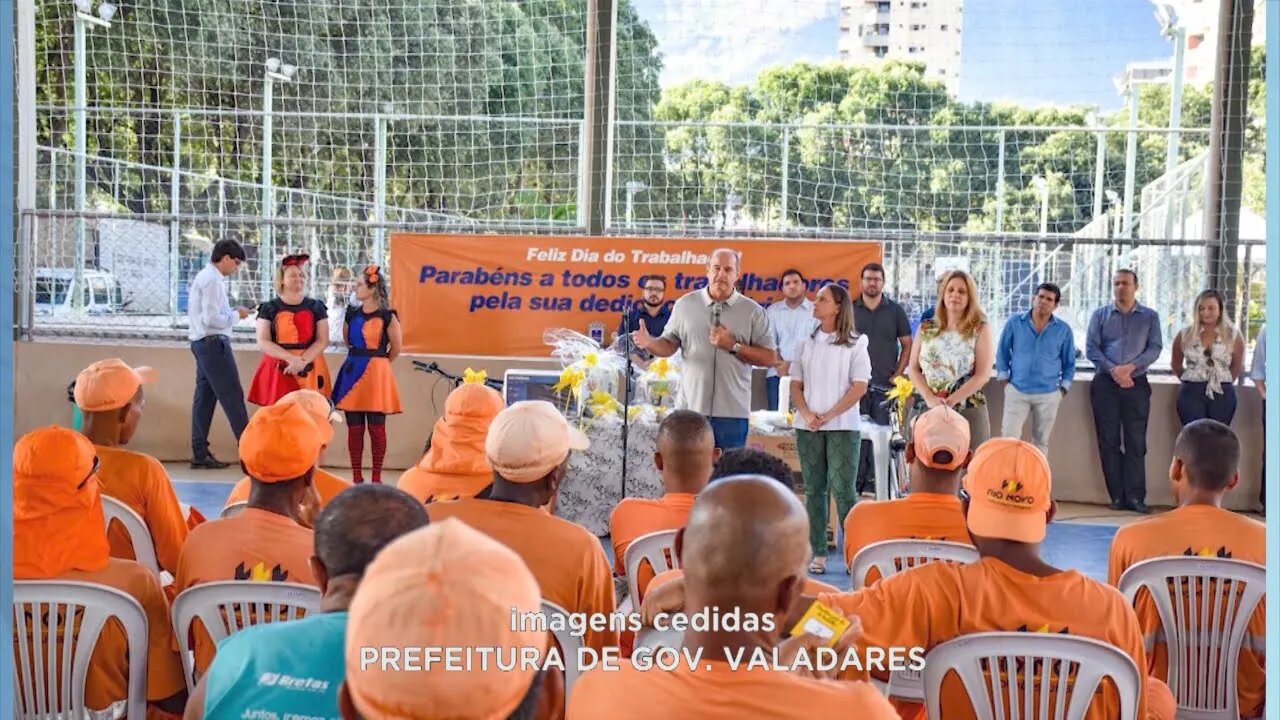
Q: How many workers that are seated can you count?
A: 14